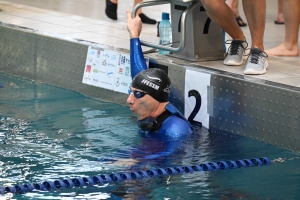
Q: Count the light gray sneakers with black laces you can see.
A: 2